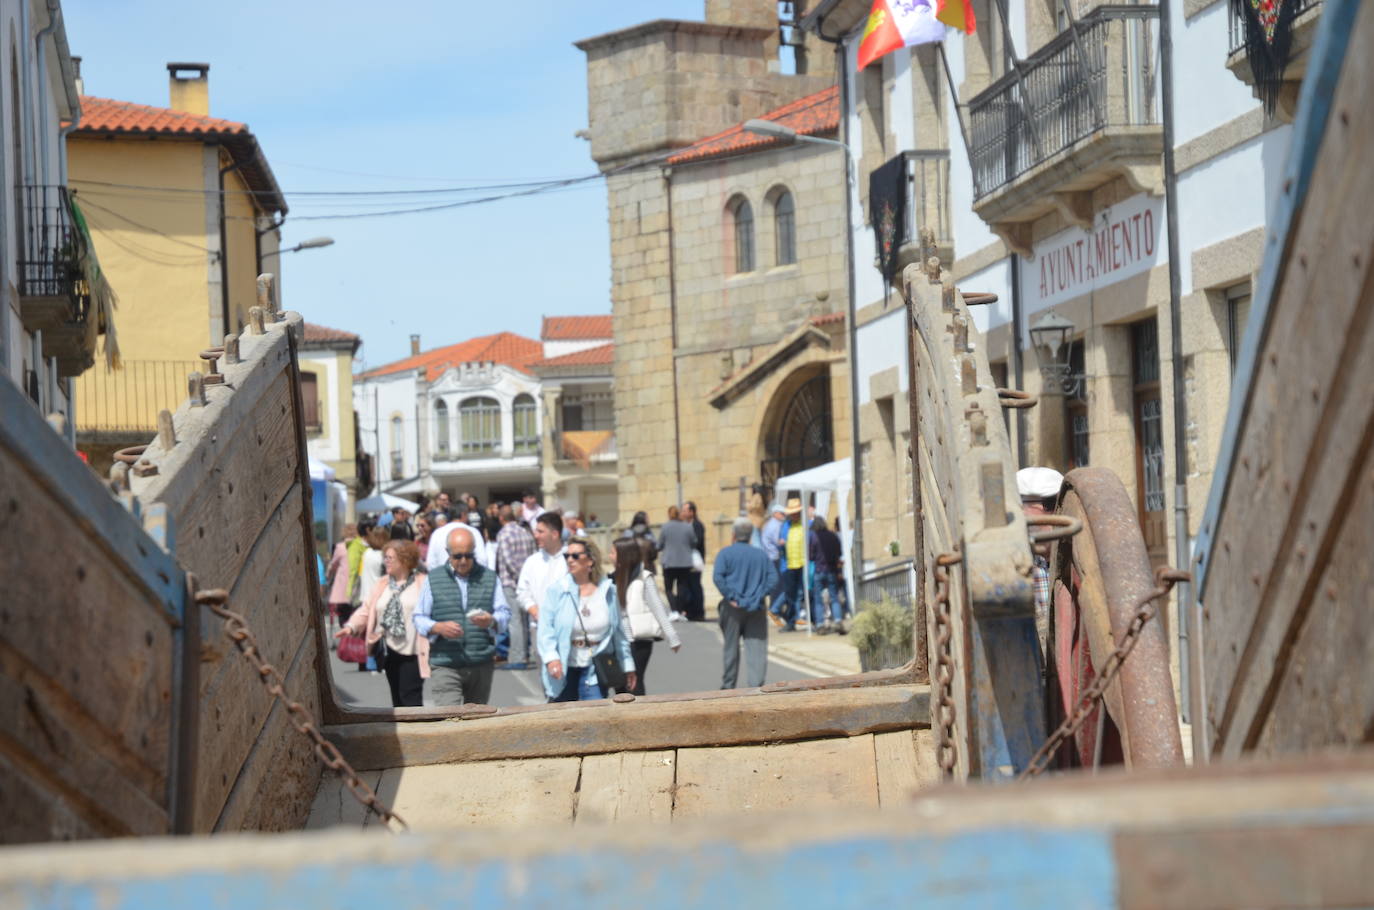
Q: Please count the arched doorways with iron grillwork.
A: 1